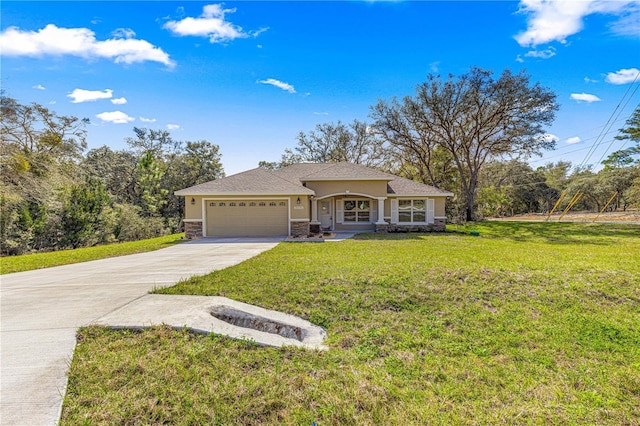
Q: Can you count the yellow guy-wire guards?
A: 4